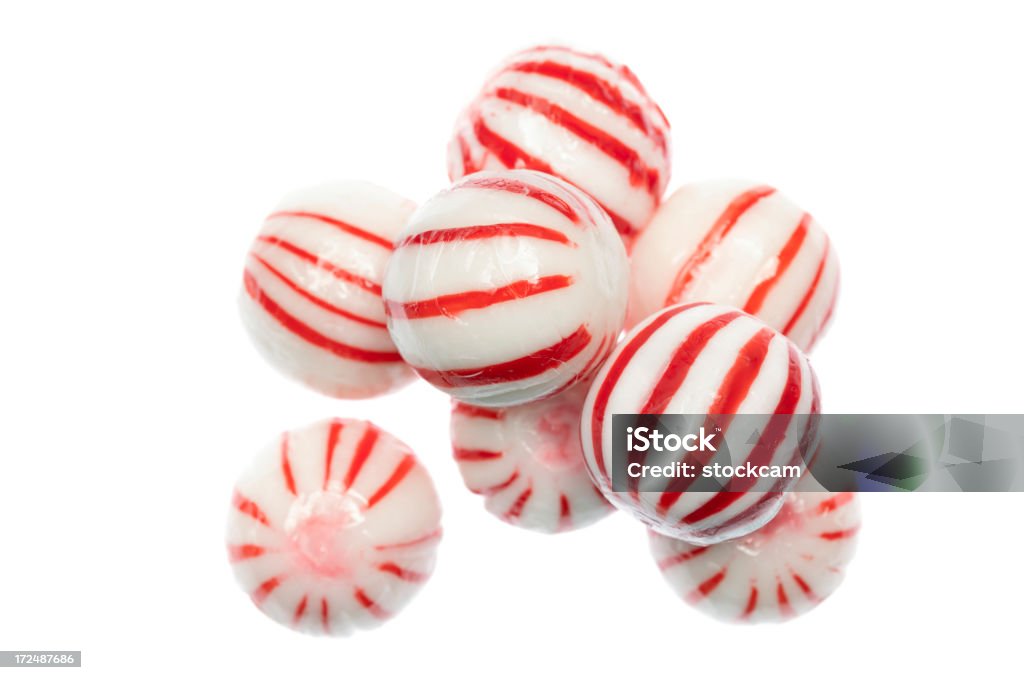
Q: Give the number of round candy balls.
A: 8